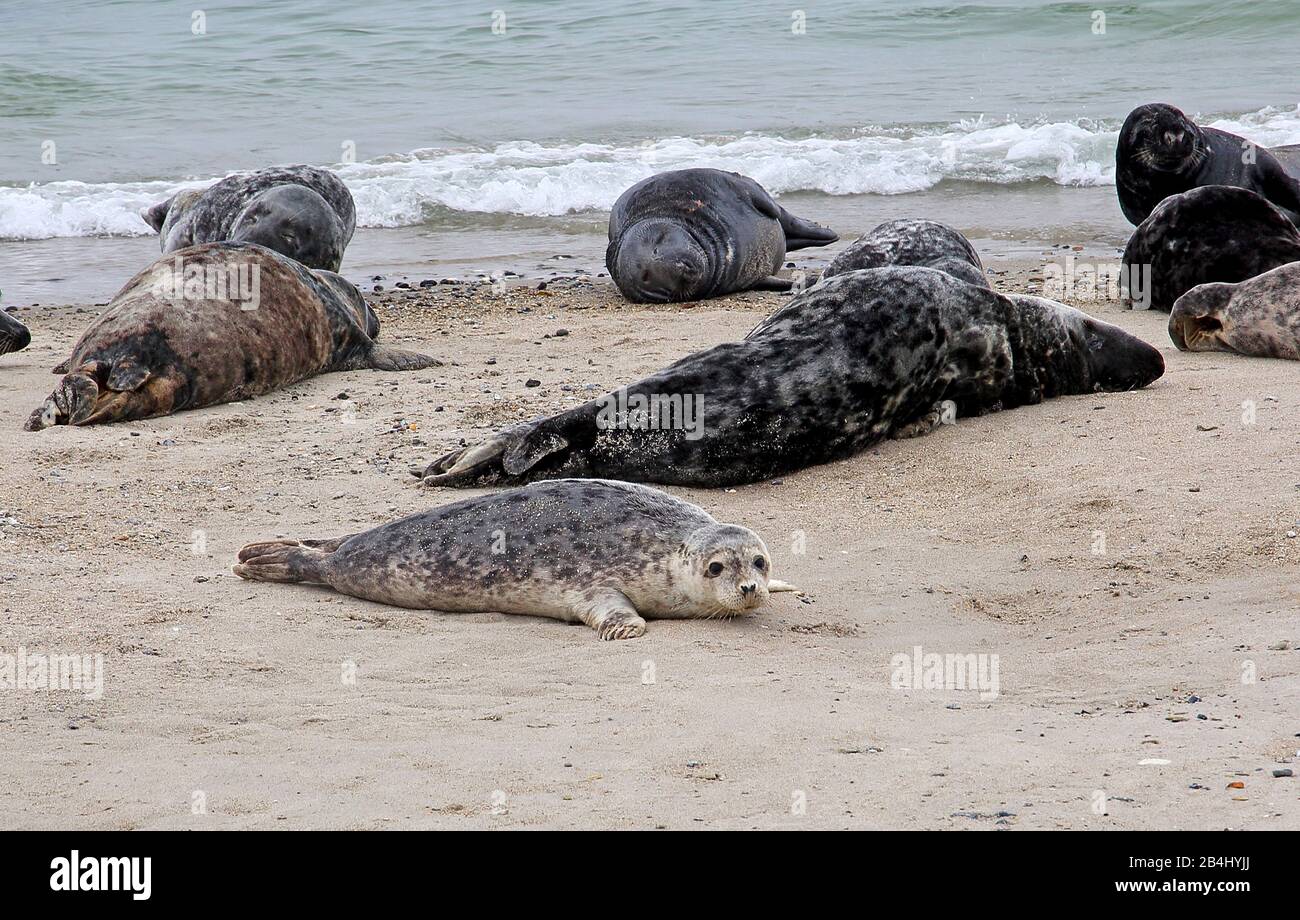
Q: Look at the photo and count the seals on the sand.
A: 10